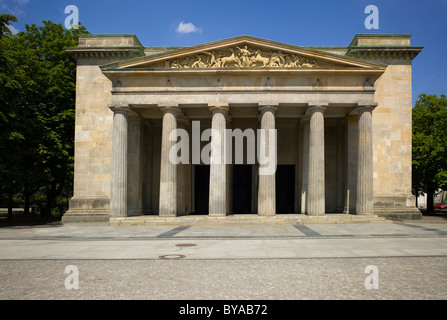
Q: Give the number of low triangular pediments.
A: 1